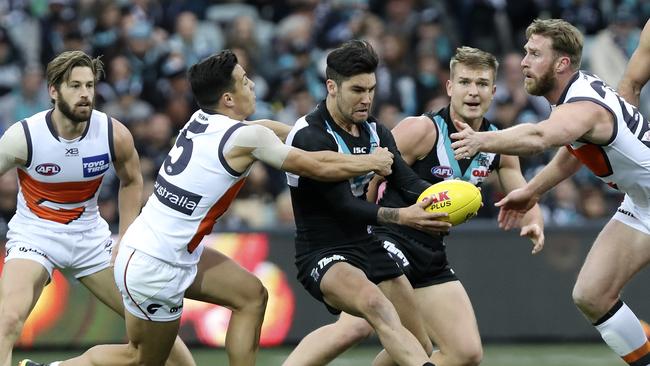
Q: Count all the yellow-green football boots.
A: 1